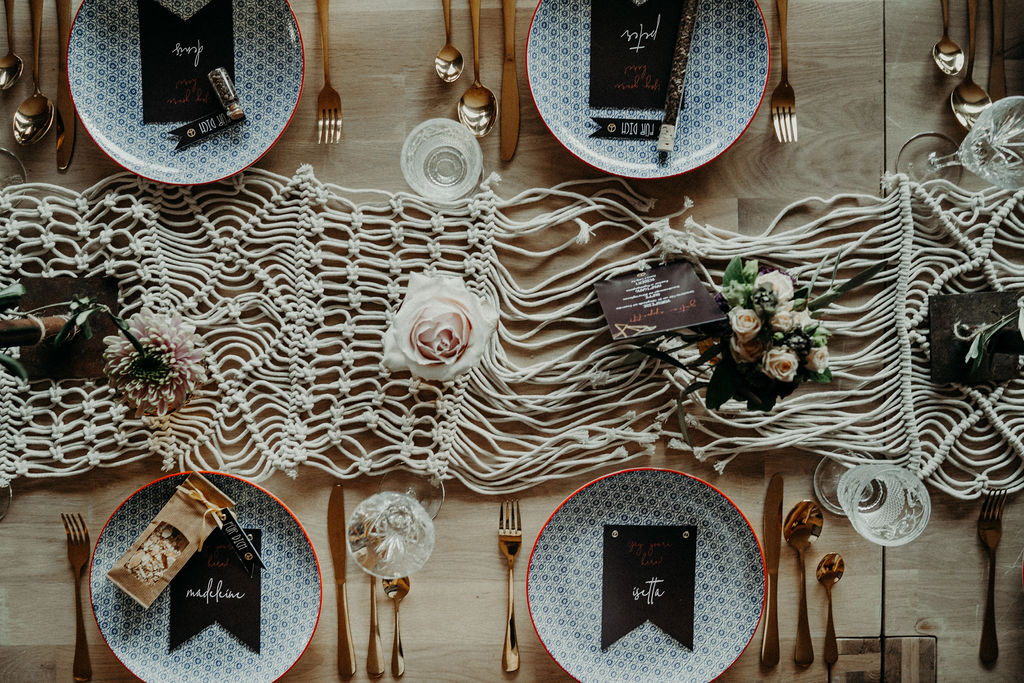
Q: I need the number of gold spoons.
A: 10